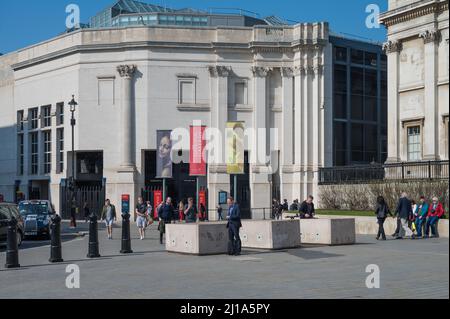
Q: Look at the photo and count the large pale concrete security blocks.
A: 3